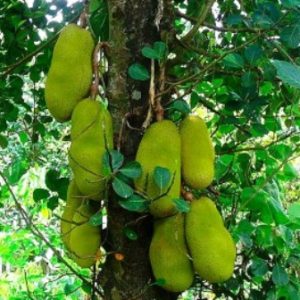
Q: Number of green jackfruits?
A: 8